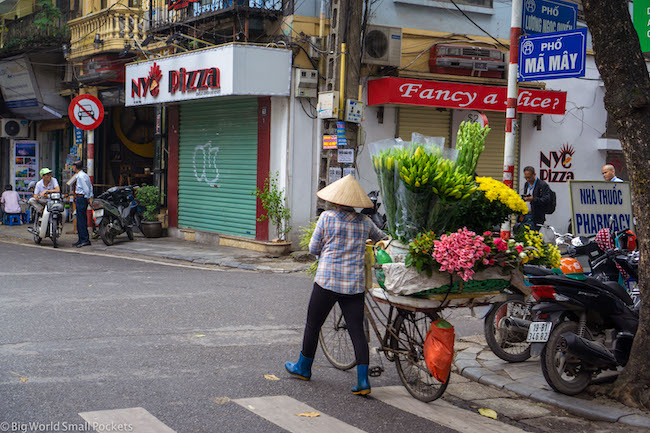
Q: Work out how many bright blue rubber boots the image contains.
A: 2